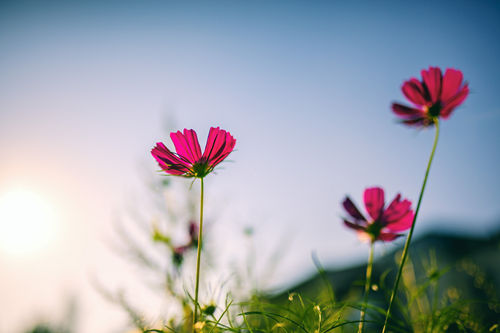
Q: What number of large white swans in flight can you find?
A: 0